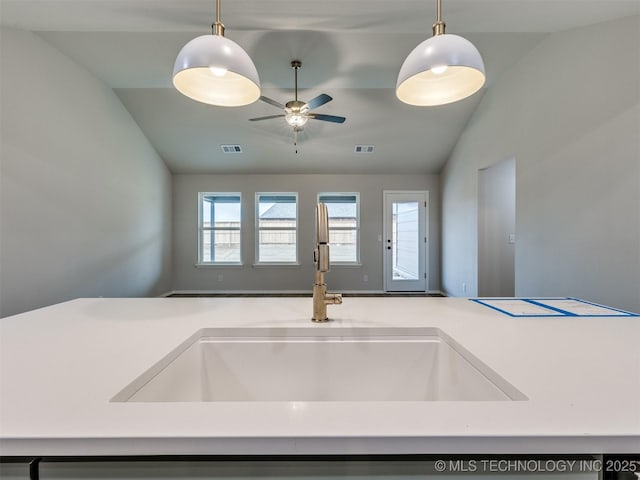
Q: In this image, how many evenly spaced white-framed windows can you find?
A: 3